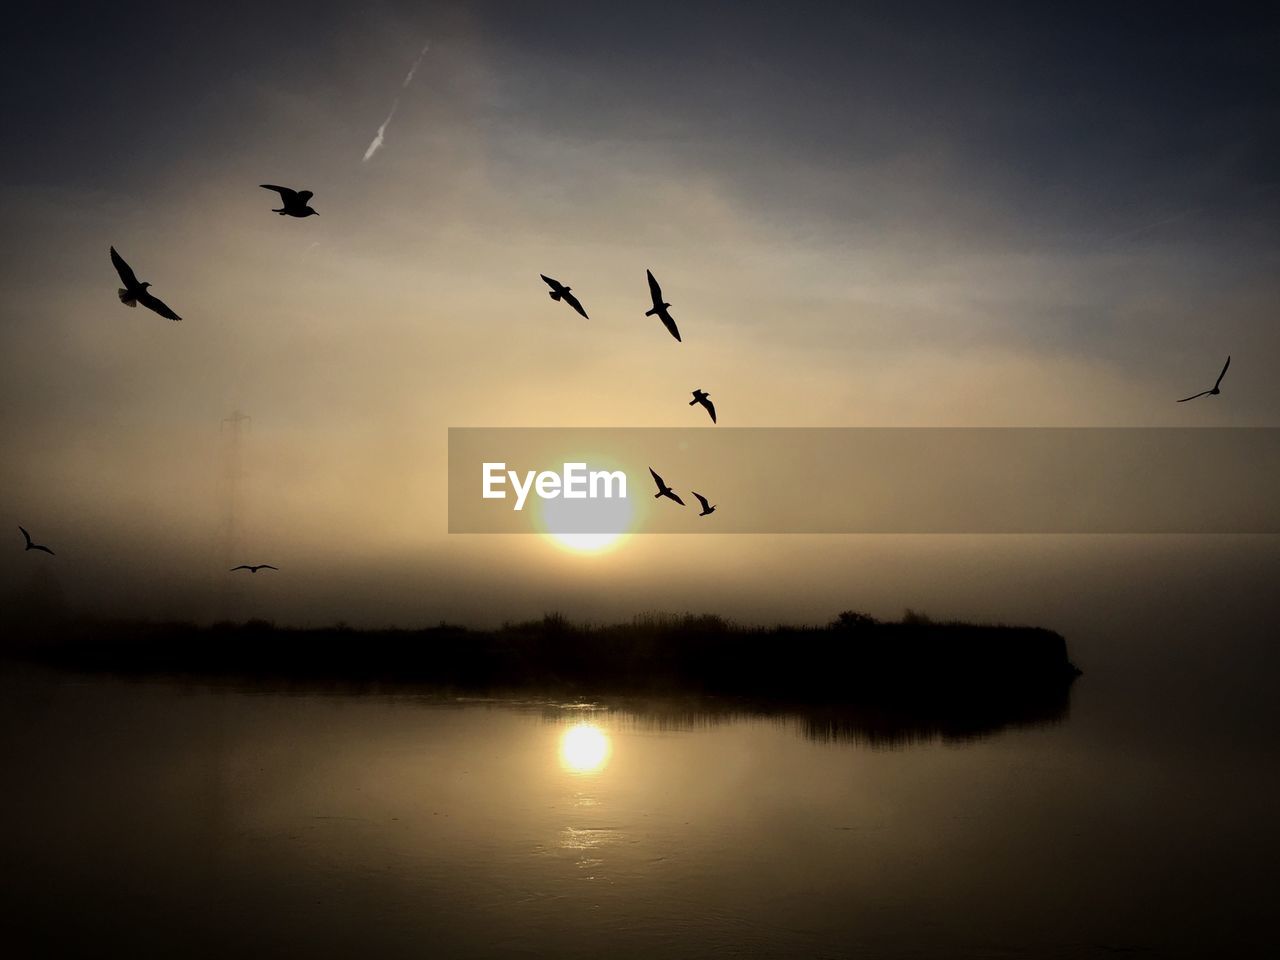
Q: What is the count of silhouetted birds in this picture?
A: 10